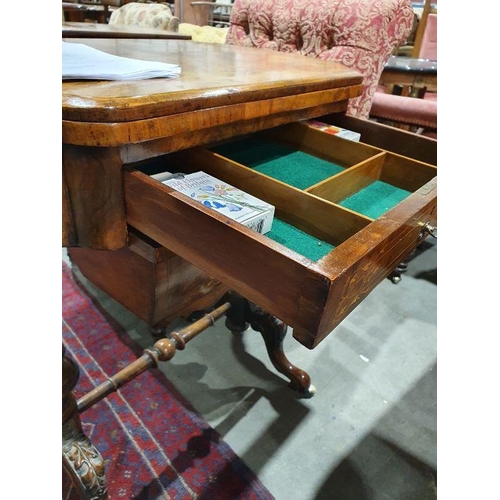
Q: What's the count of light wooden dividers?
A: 3